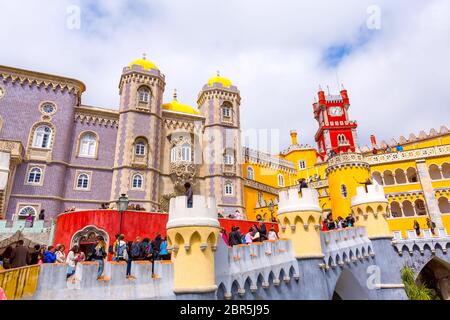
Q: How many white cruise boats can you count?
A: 0